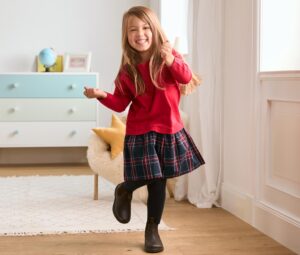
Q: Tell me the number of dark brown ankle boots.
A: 2